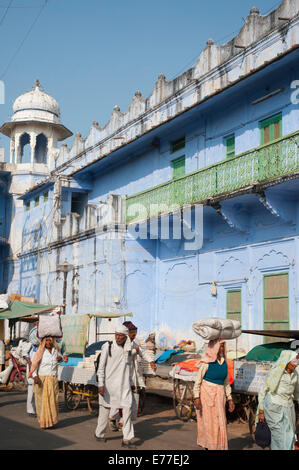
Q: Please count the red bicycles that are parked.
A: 1